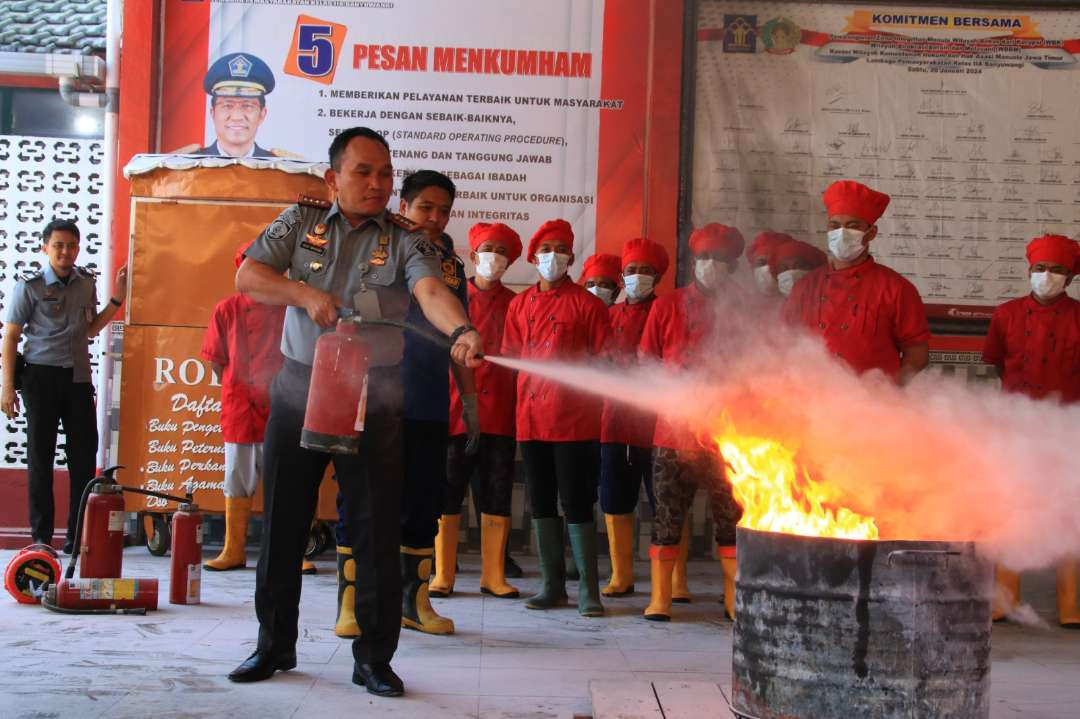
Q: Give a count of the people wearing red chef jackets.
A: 10